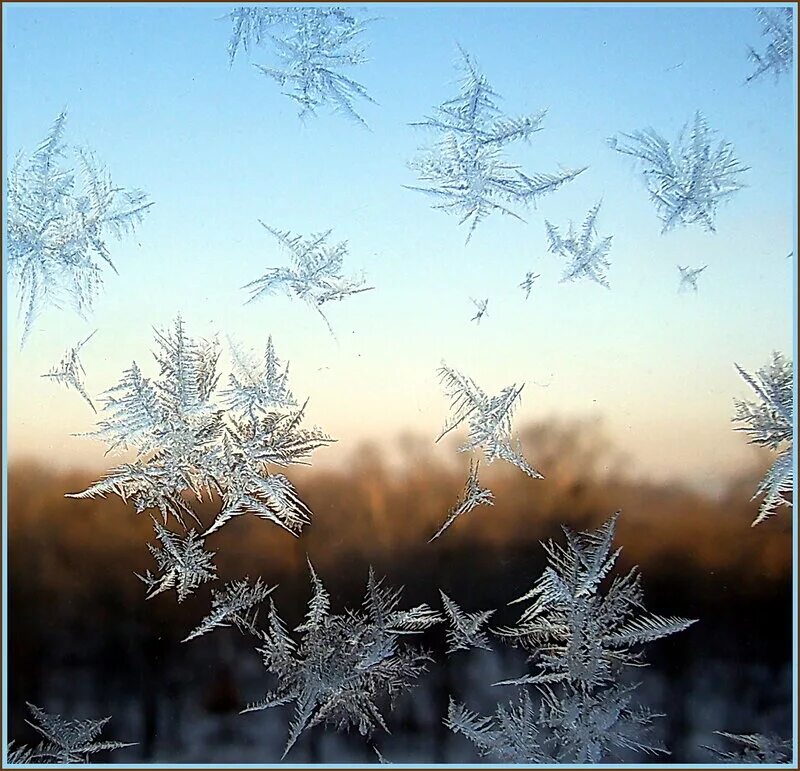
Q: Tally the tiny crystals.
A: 3